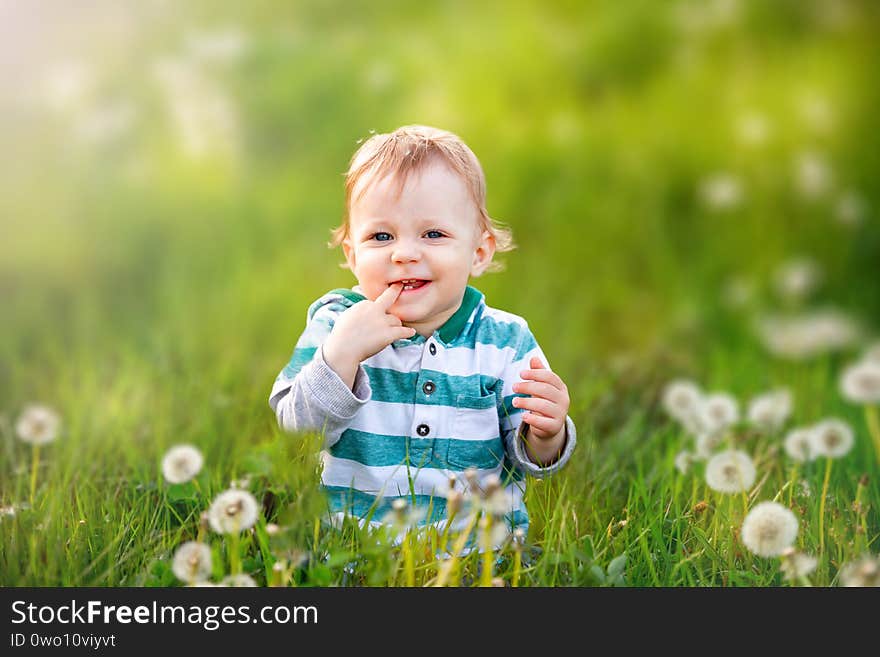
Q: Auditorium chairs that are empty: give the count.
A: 0